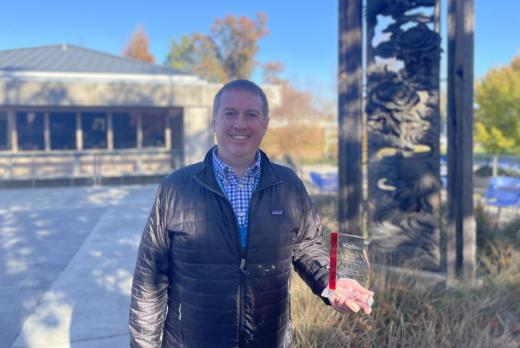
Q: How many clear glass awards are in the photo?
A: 1